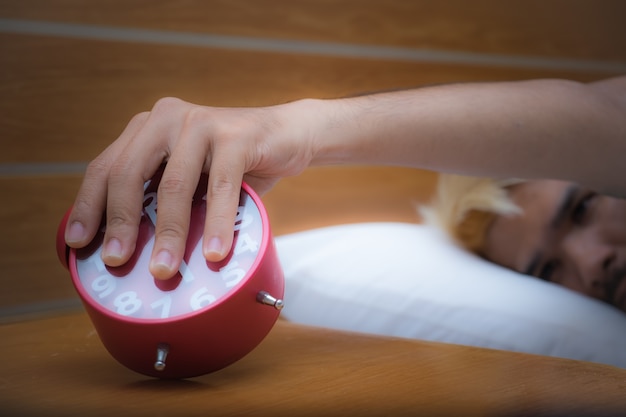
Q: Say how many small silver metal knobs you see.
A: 2